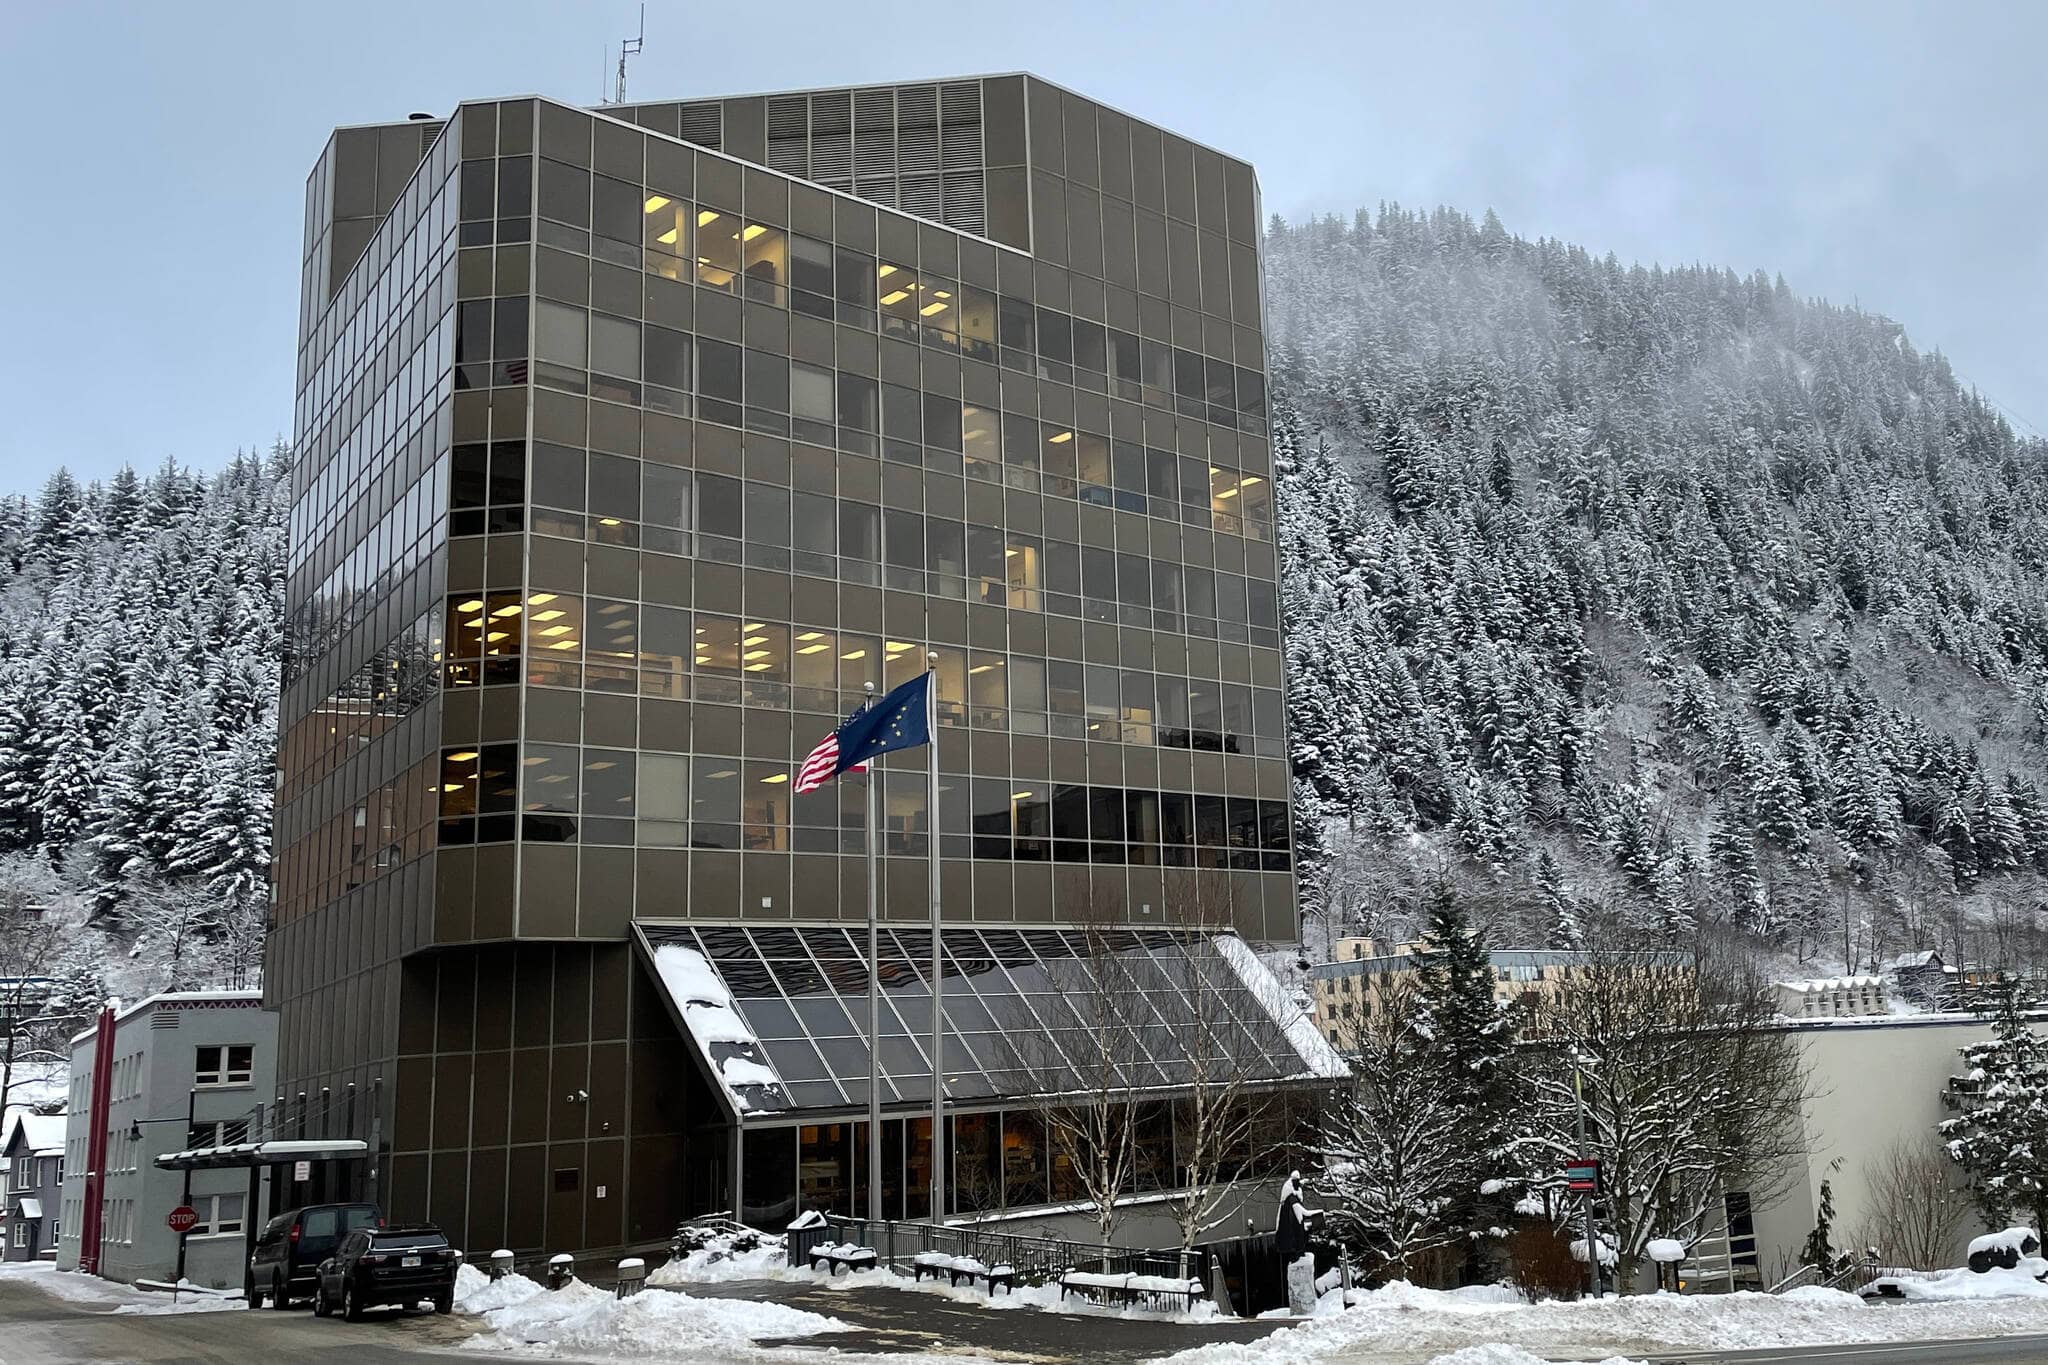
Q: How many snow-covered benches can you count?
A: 3